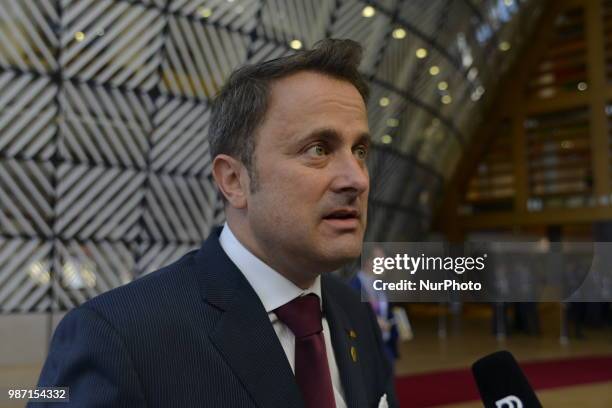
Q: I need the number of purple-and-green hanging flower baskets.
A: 0